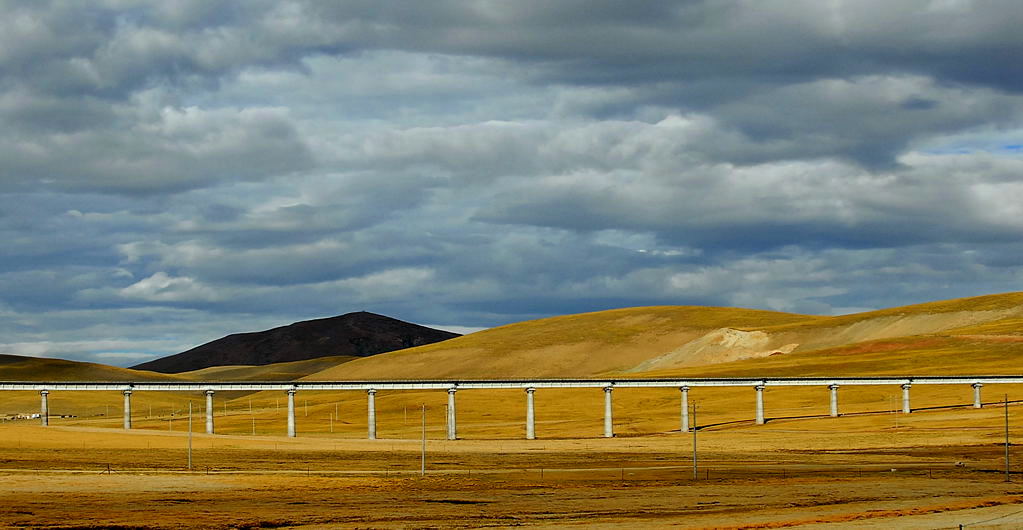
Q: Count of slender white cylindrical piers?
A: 13